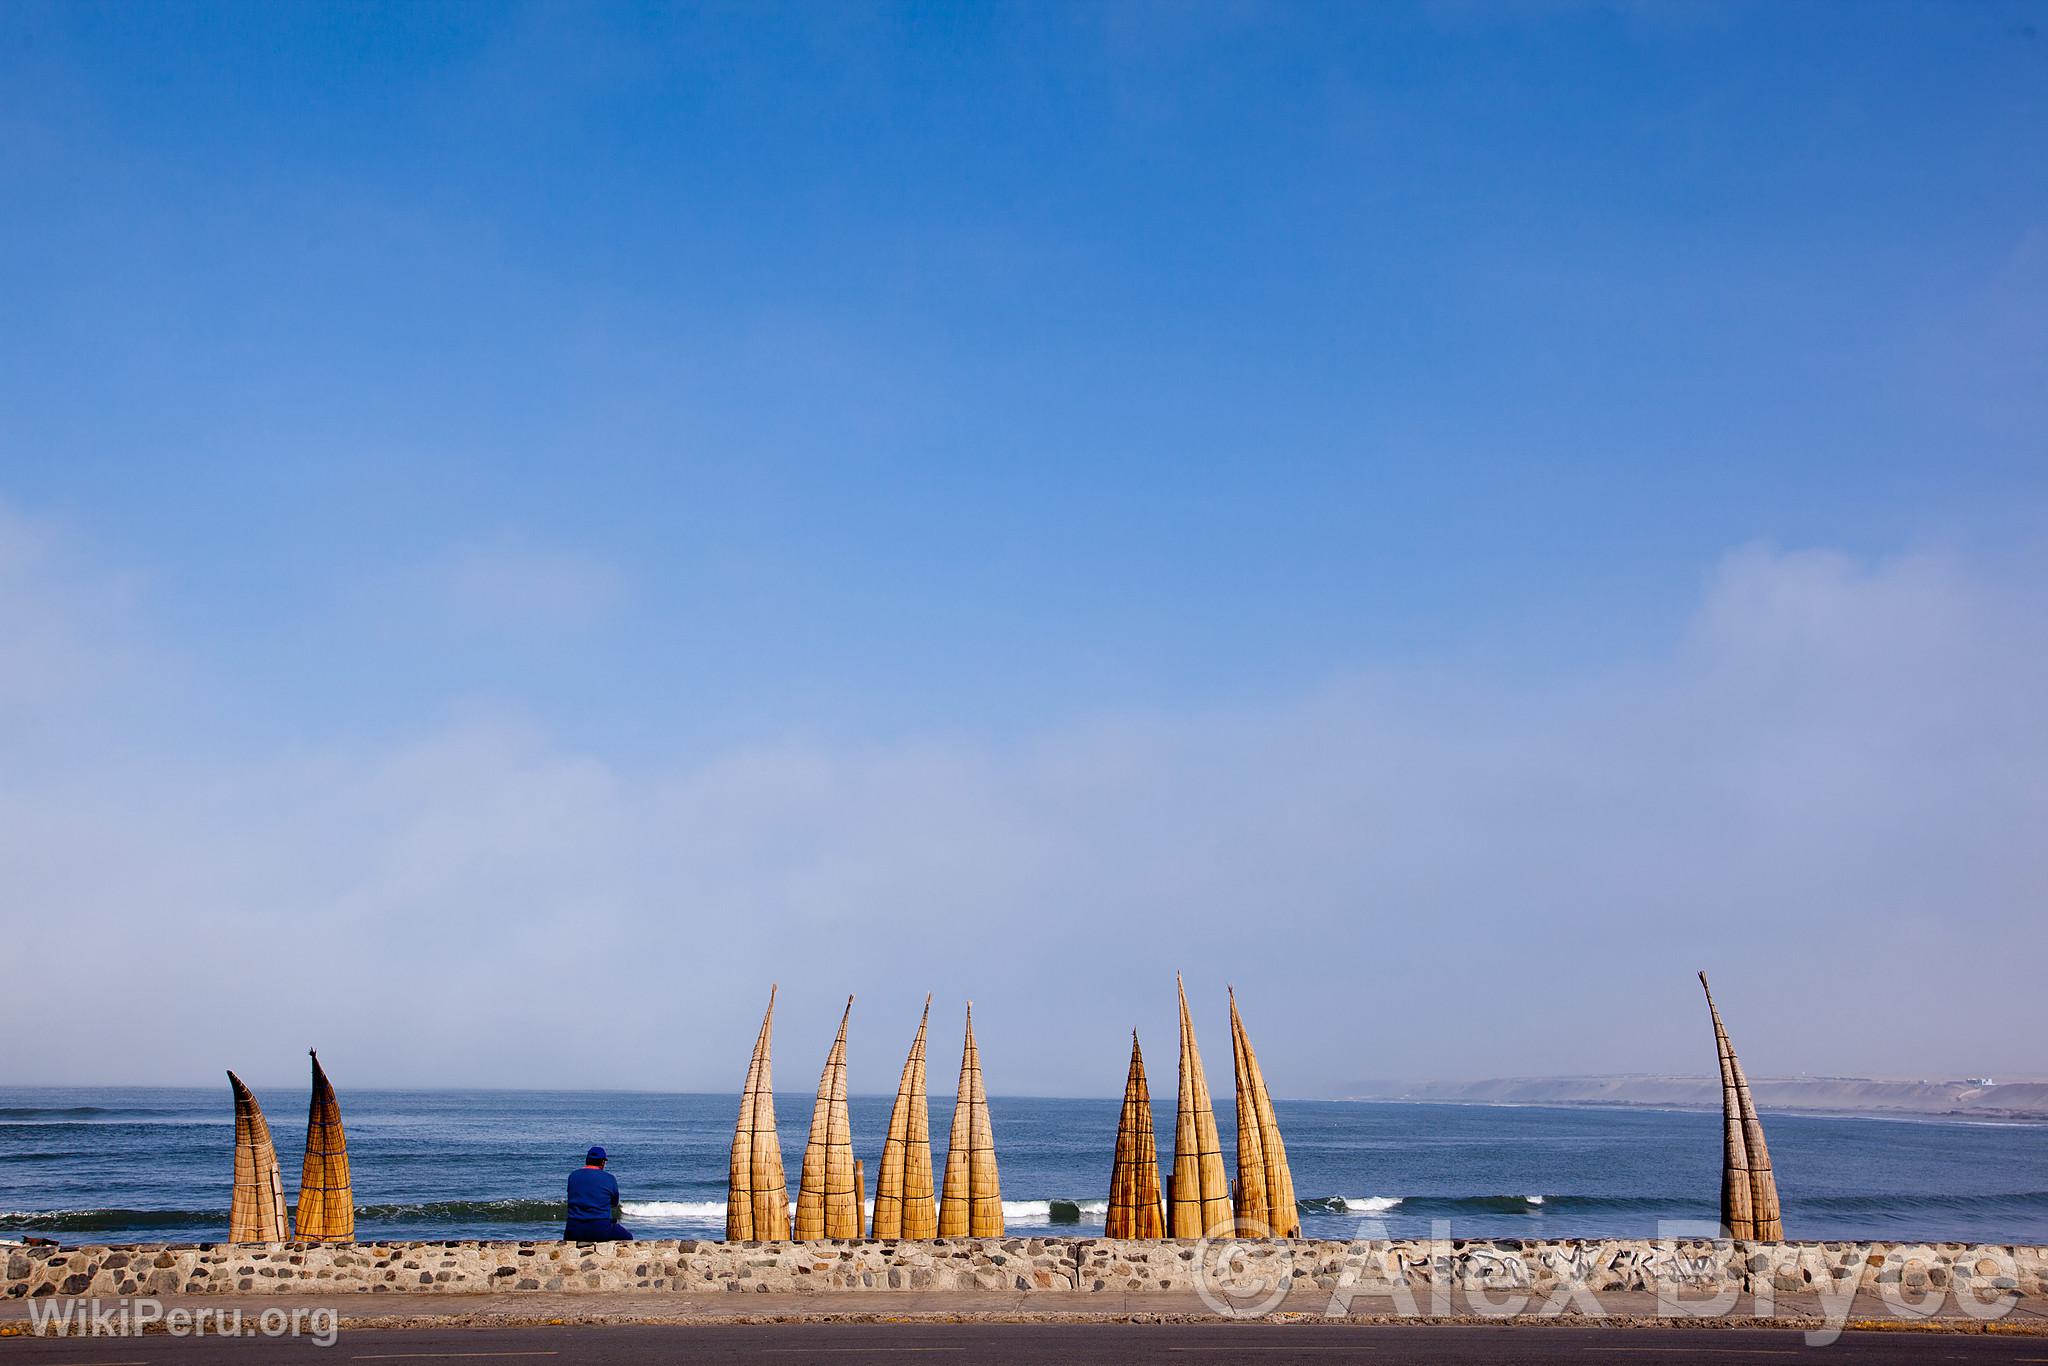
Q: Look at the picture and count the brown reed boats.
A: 10